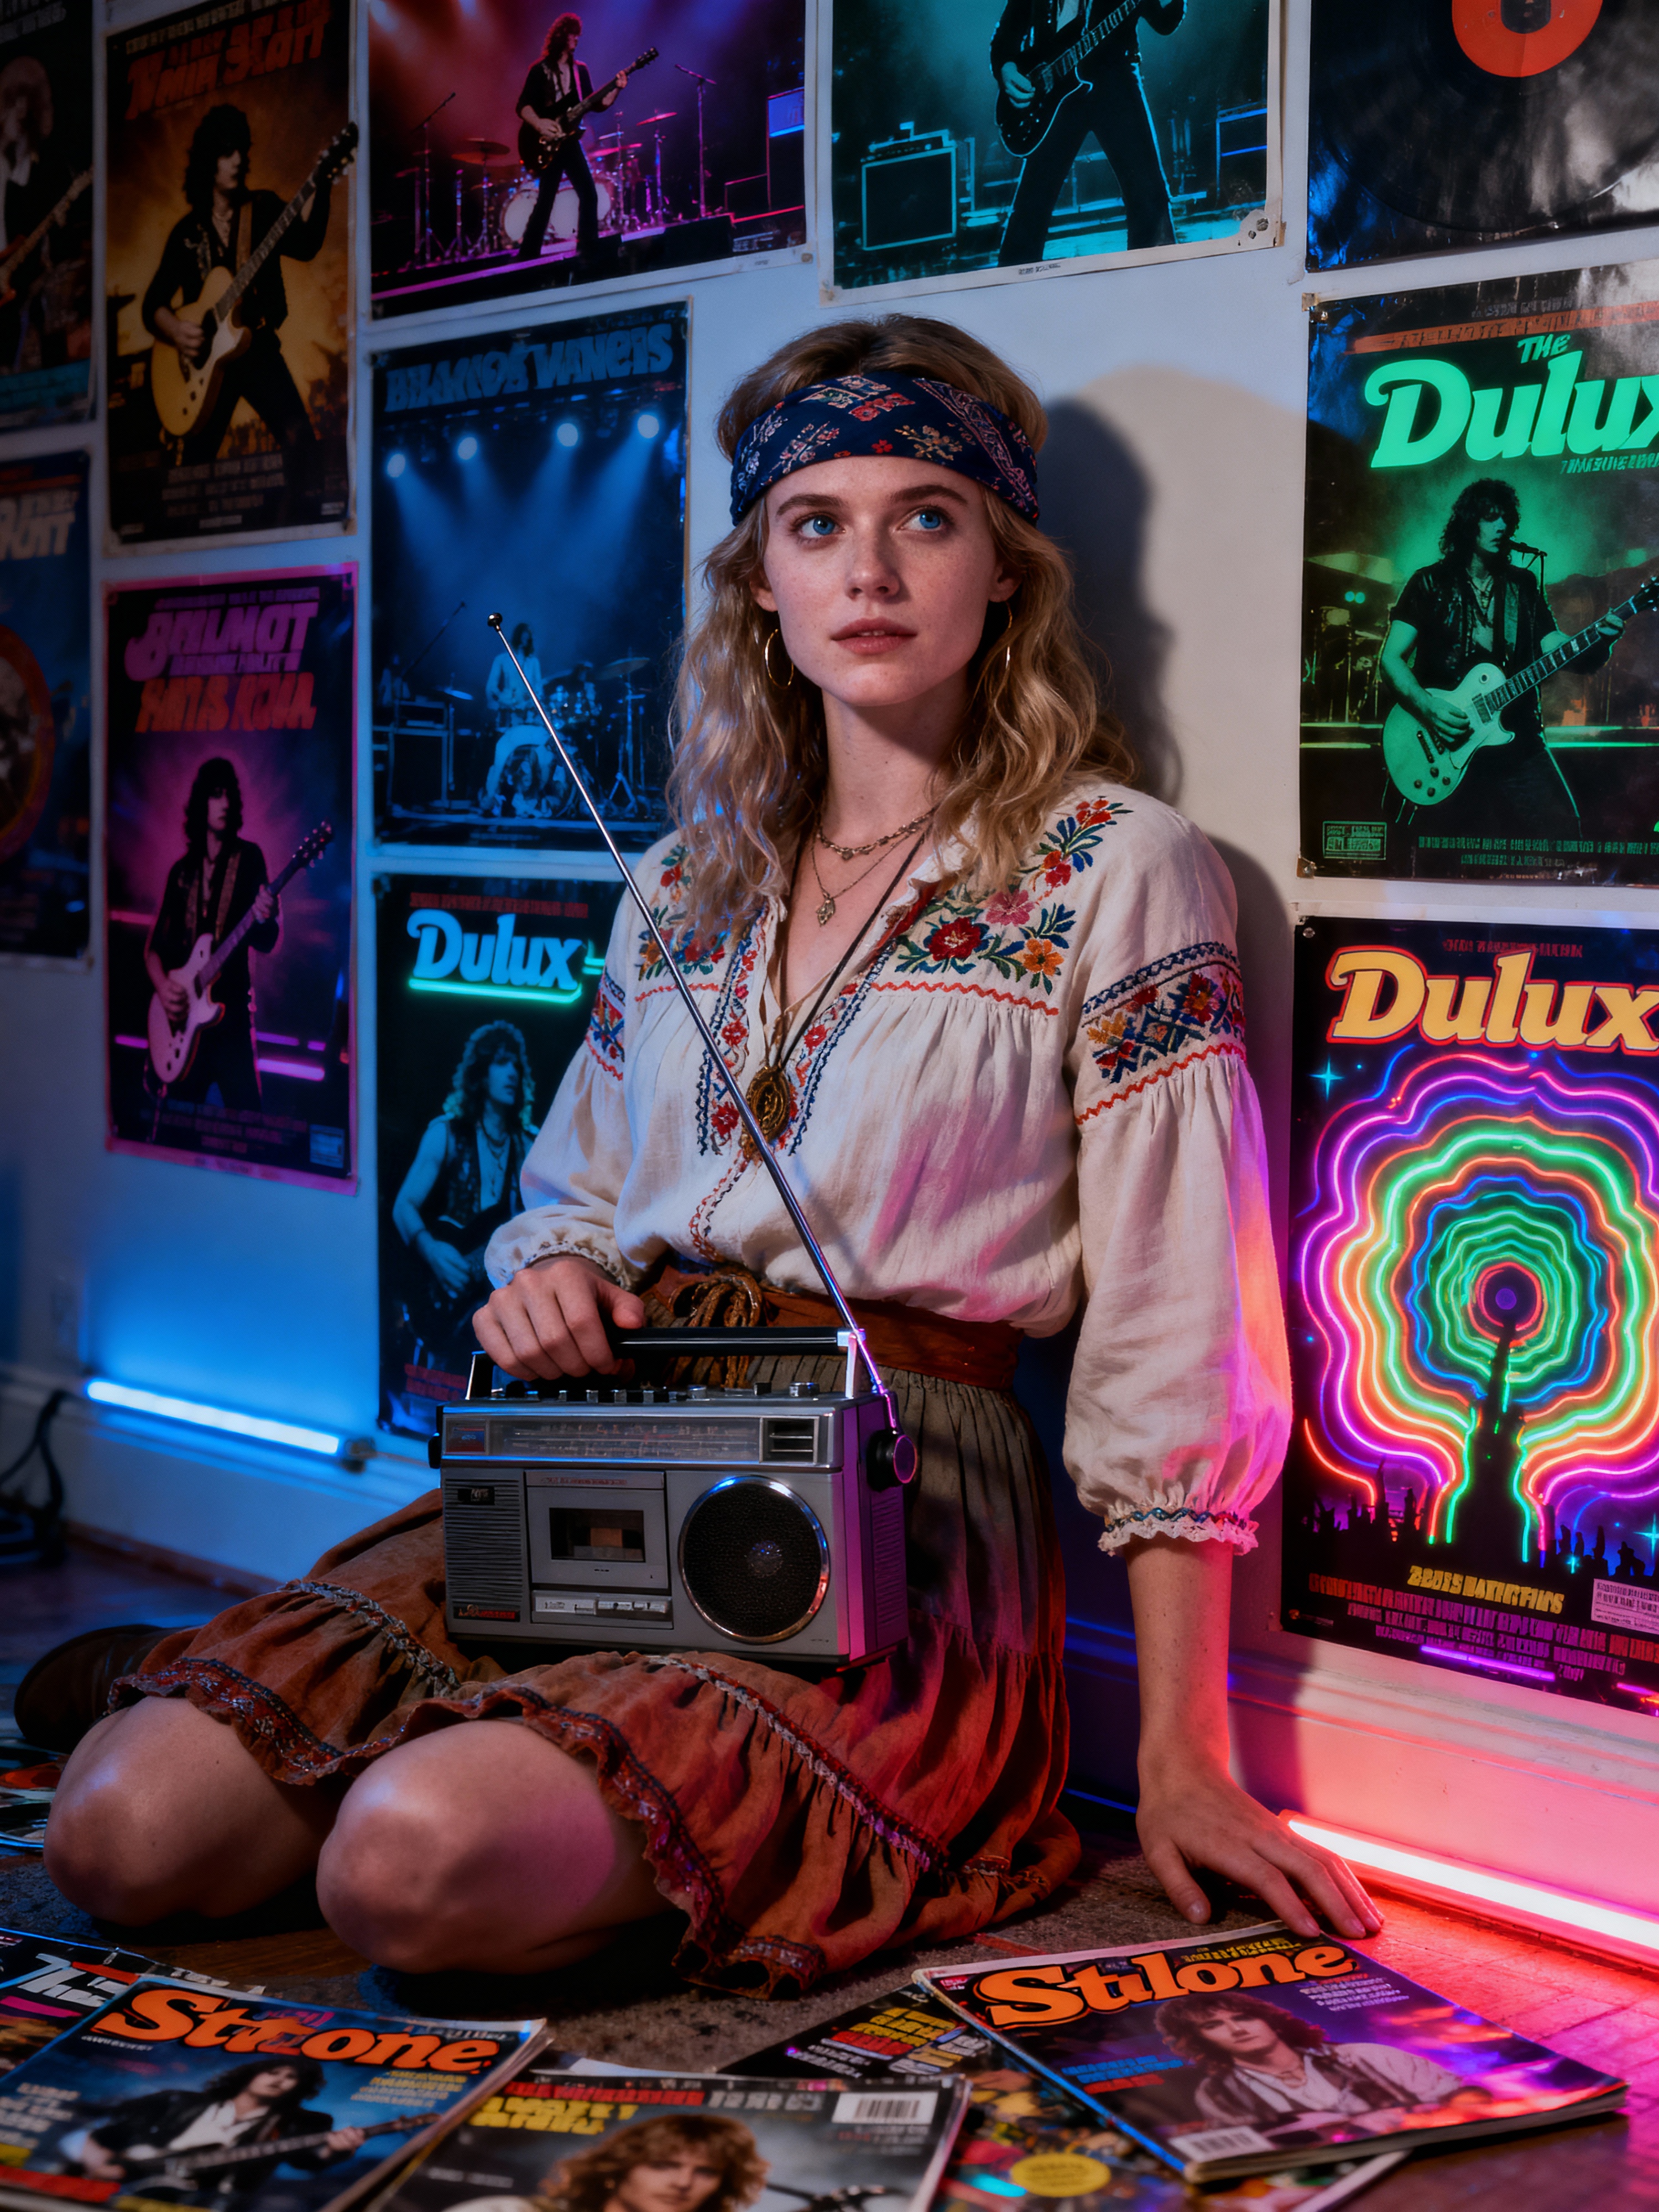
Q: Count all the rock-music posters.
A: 11